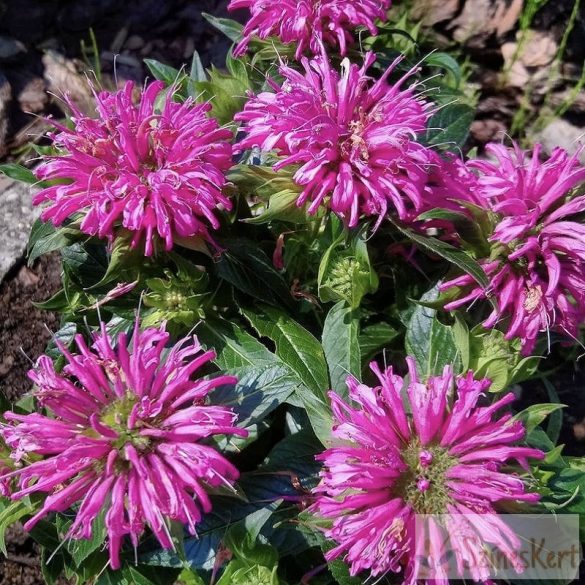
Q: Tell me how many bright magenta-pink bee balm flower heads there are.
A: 6